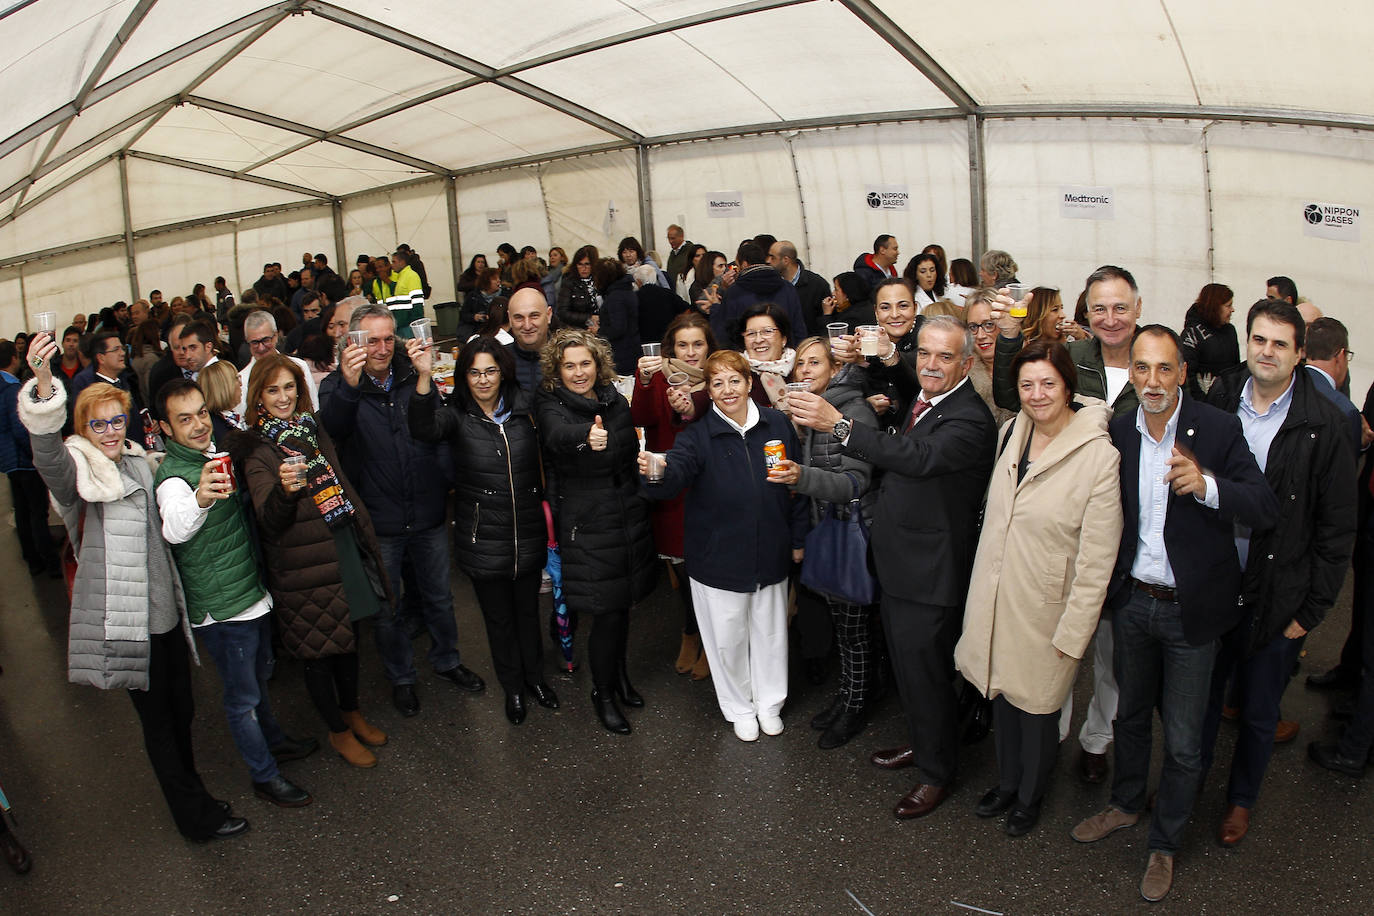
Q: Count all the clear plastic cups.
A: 11